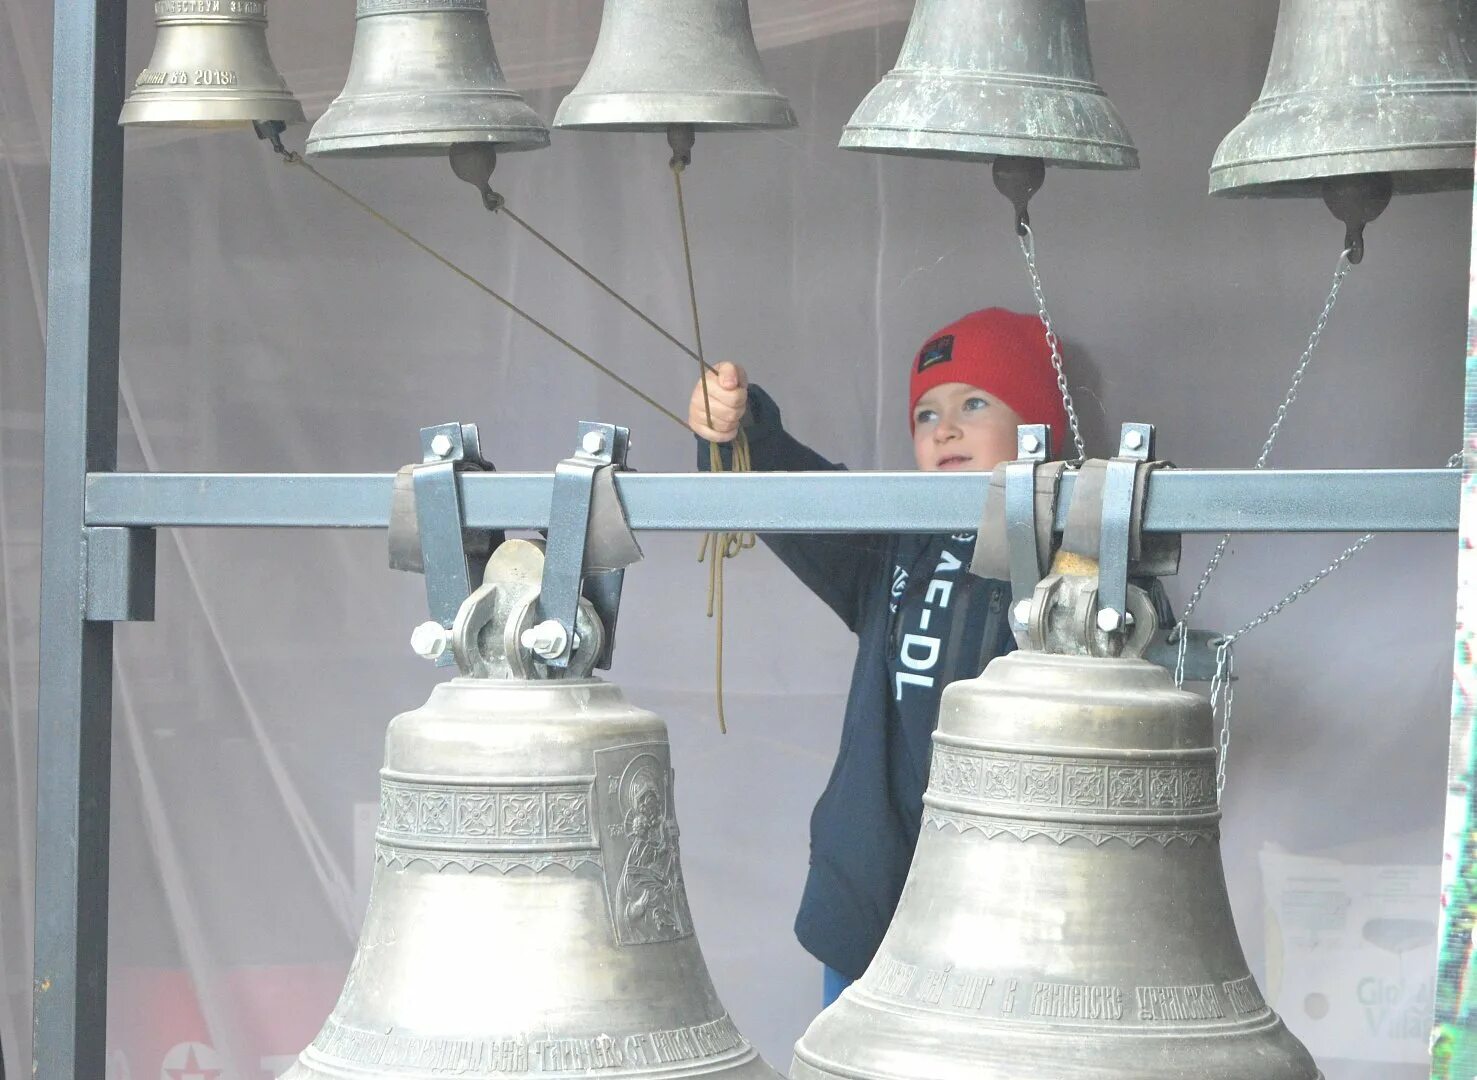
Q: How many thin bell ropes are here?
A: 3